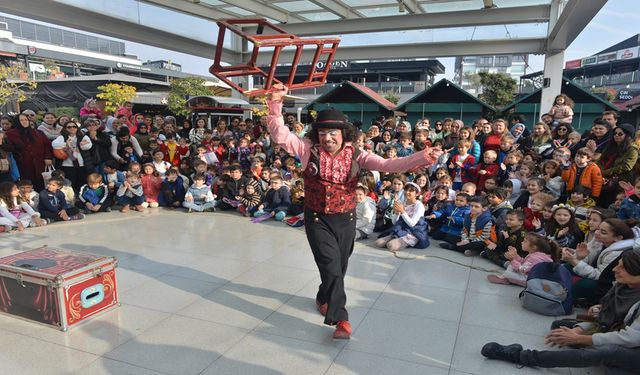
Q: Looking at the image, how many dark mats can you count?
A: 0